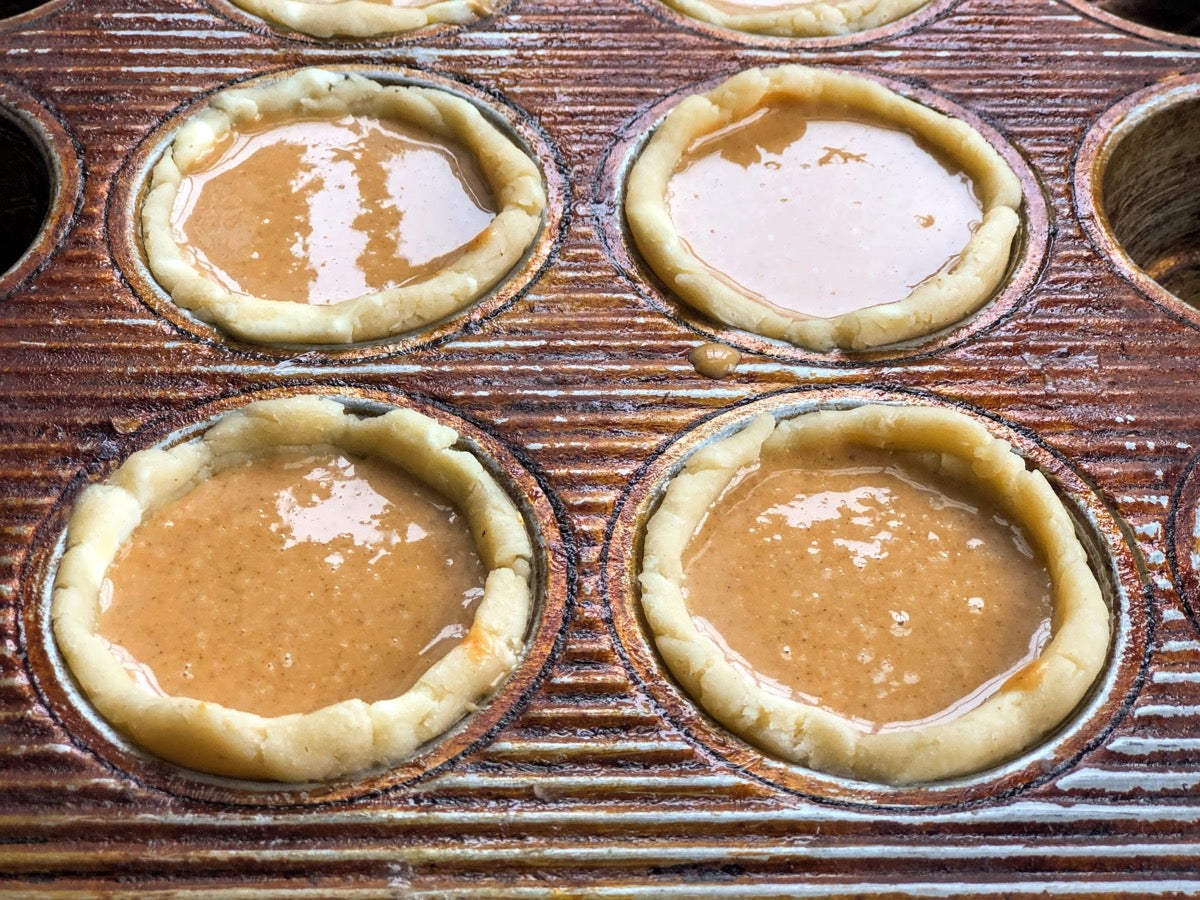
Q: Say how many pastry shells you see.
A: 6